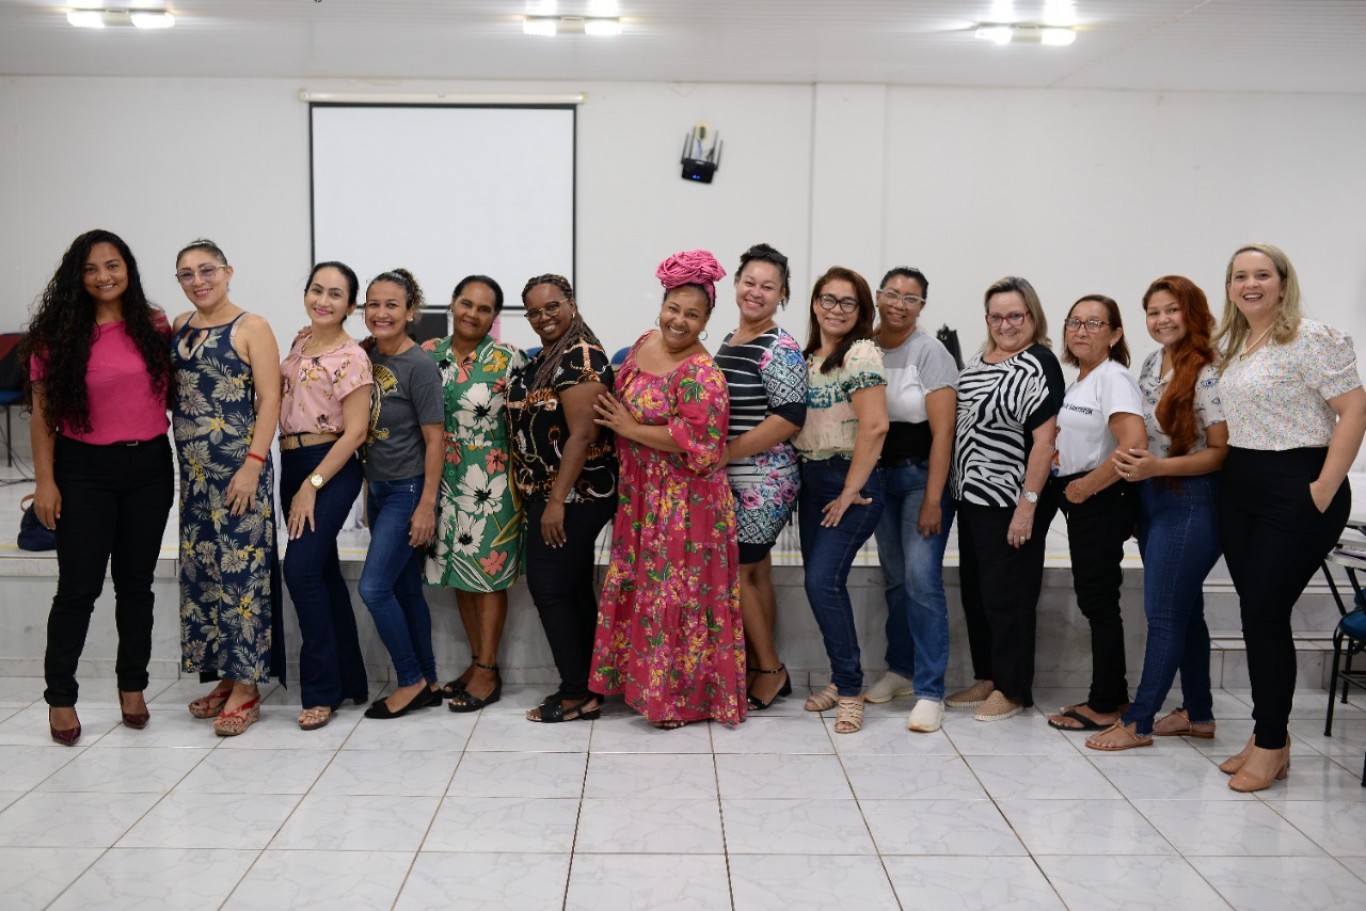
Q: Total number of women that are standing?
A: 14